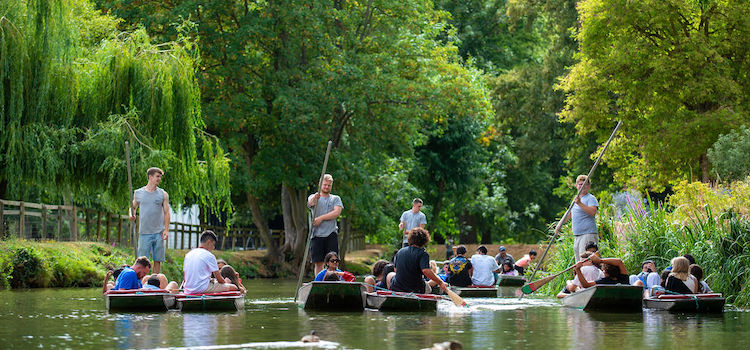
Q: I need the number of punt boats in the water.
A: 8